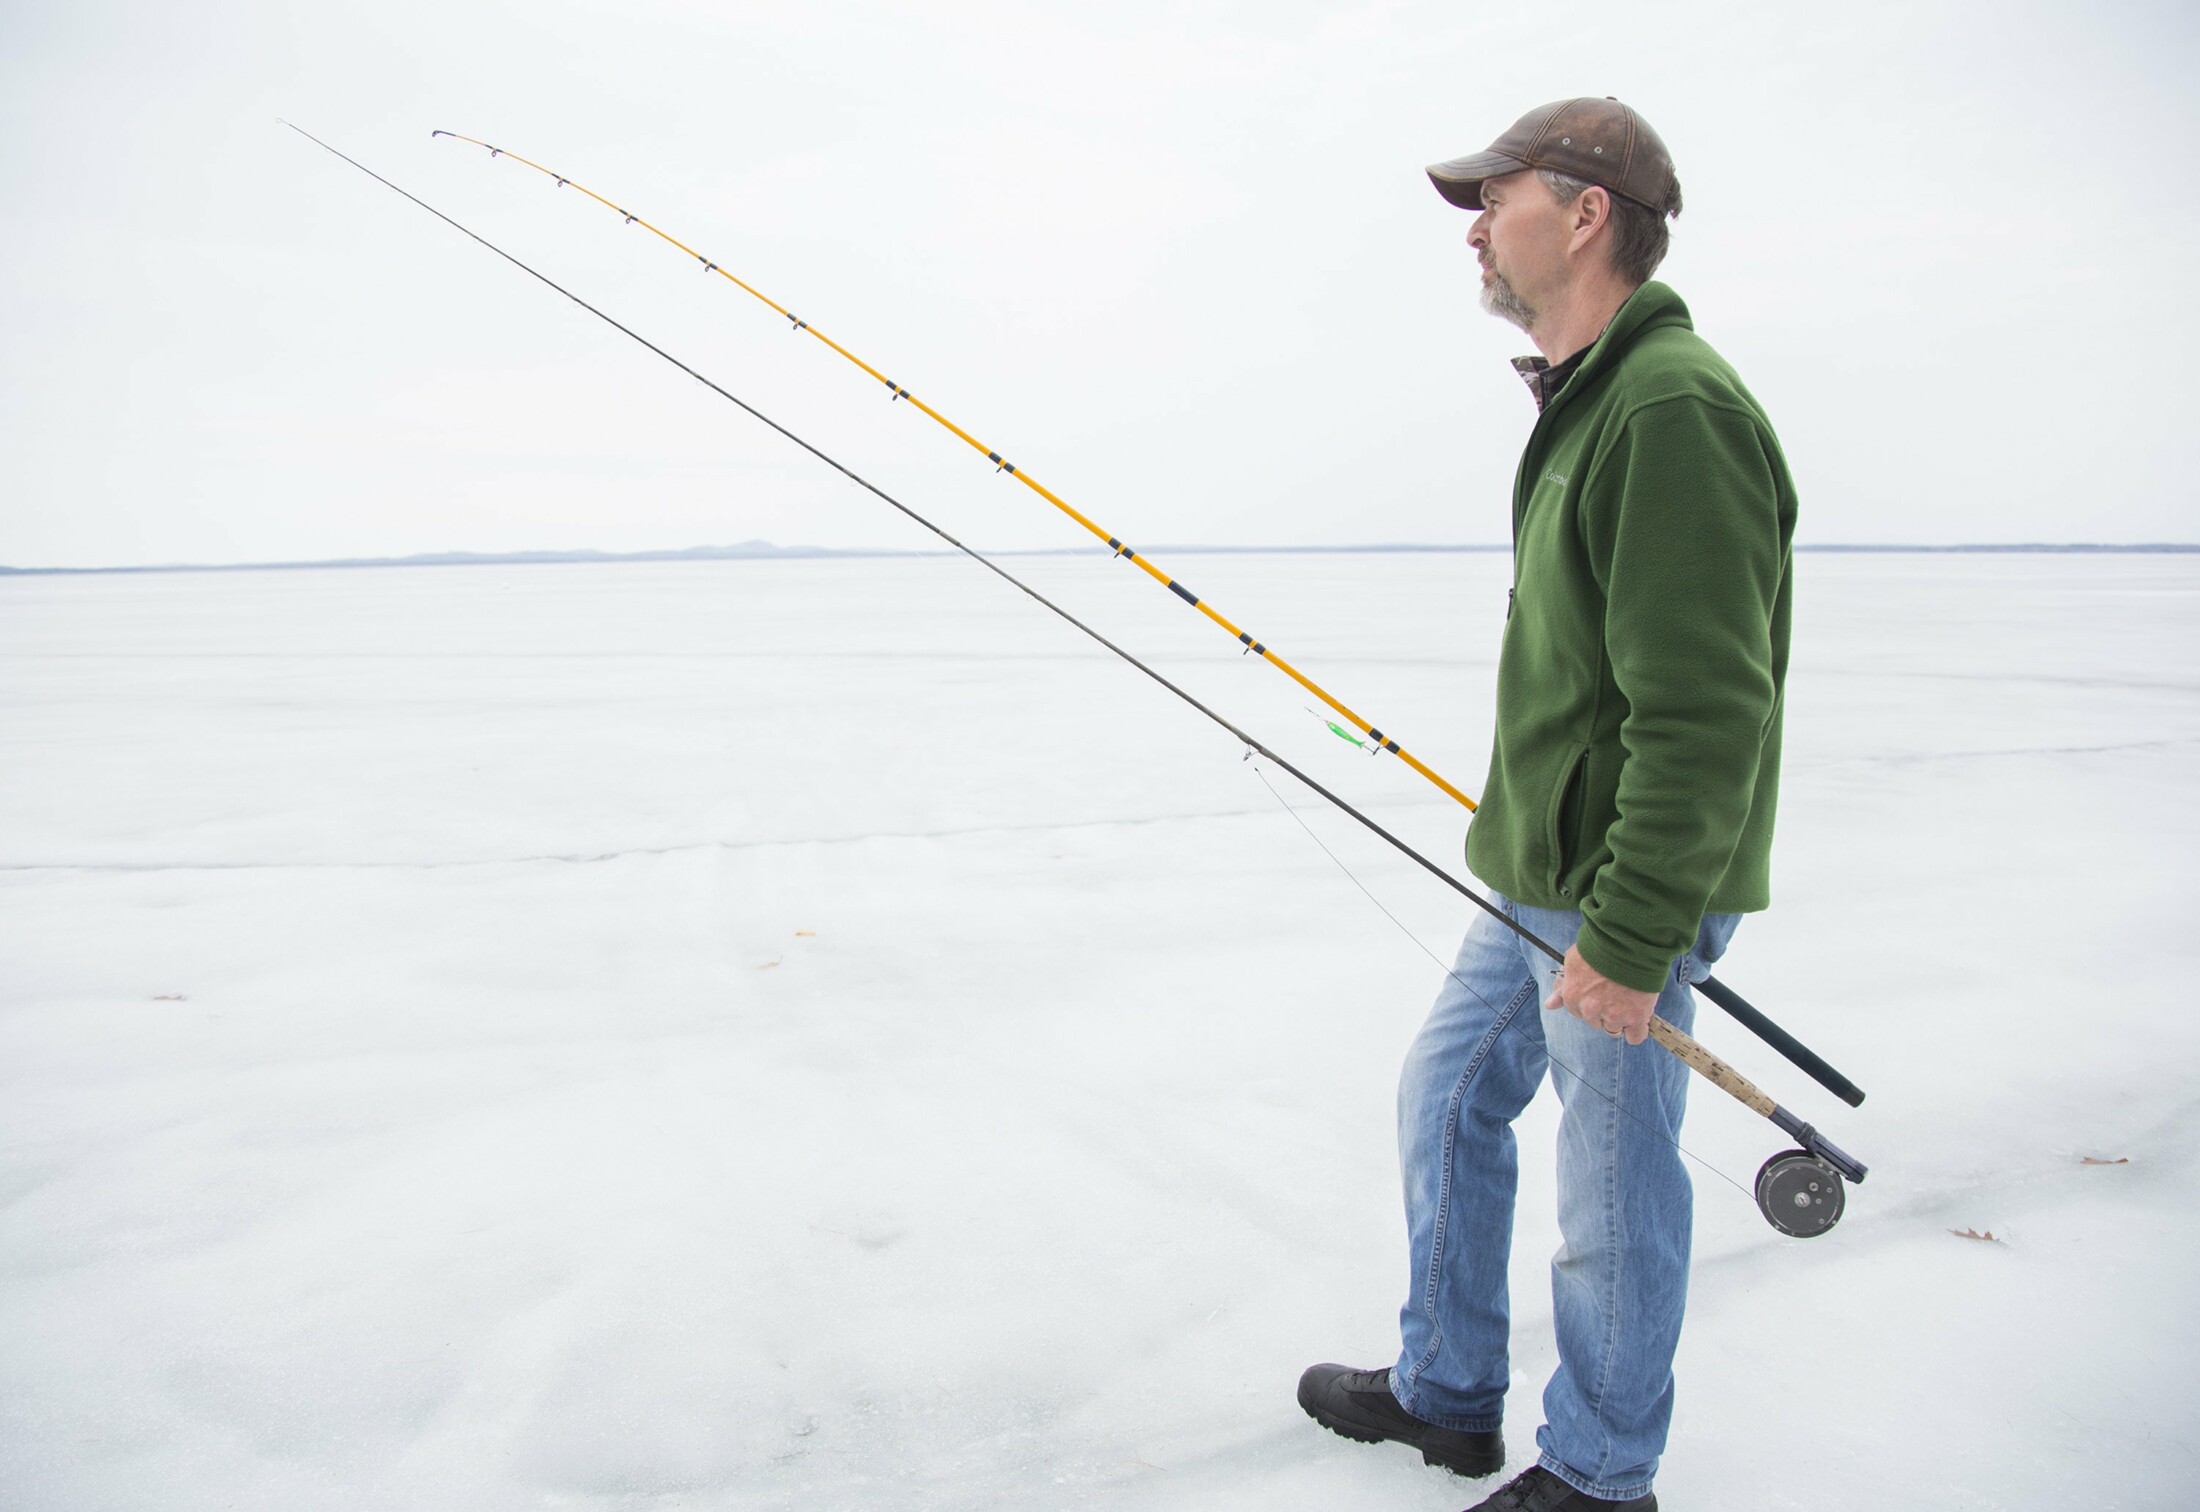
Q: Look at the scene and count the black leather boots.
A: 2